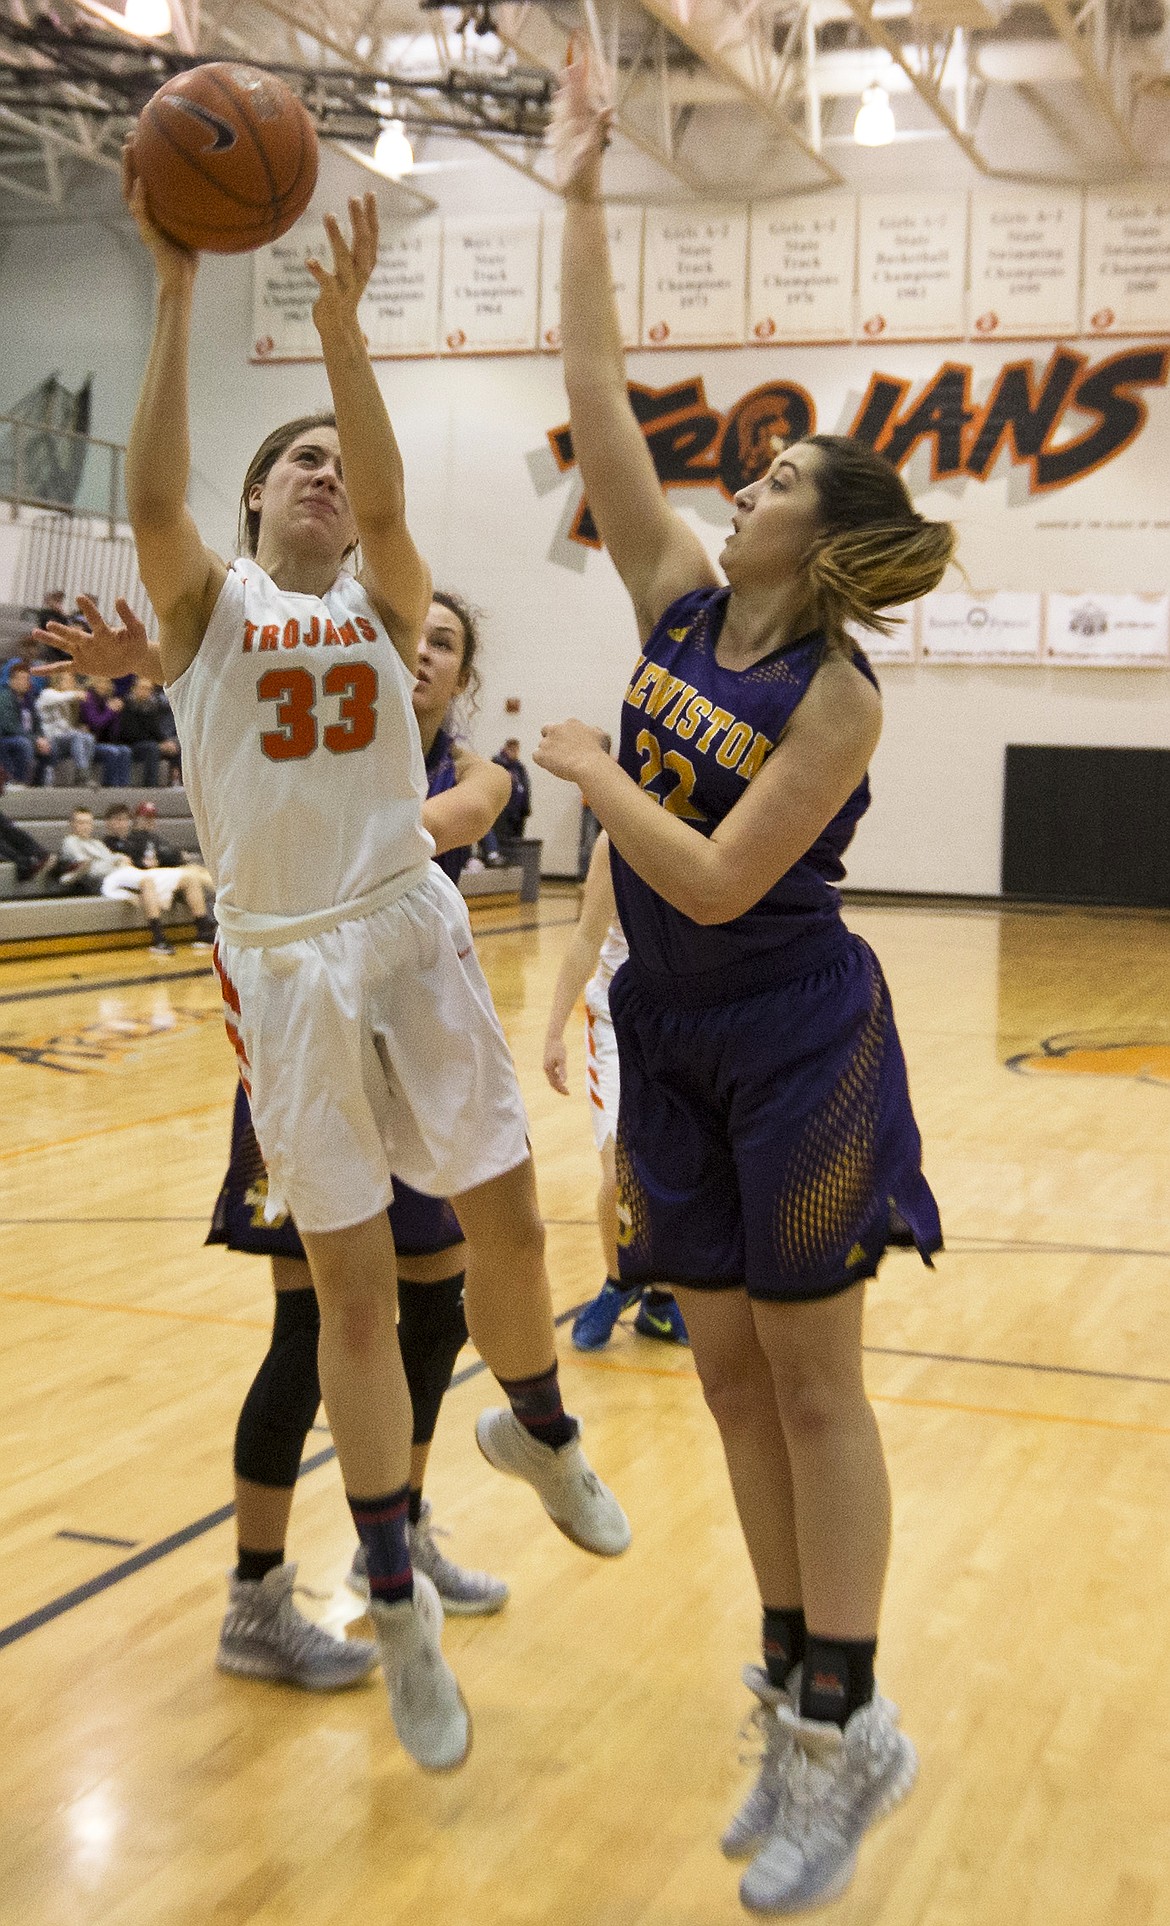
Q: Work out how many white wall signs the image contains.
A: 12